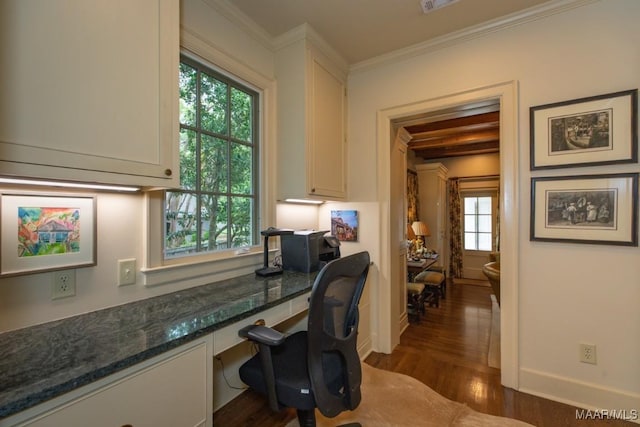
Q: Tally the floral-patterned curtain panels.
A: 2